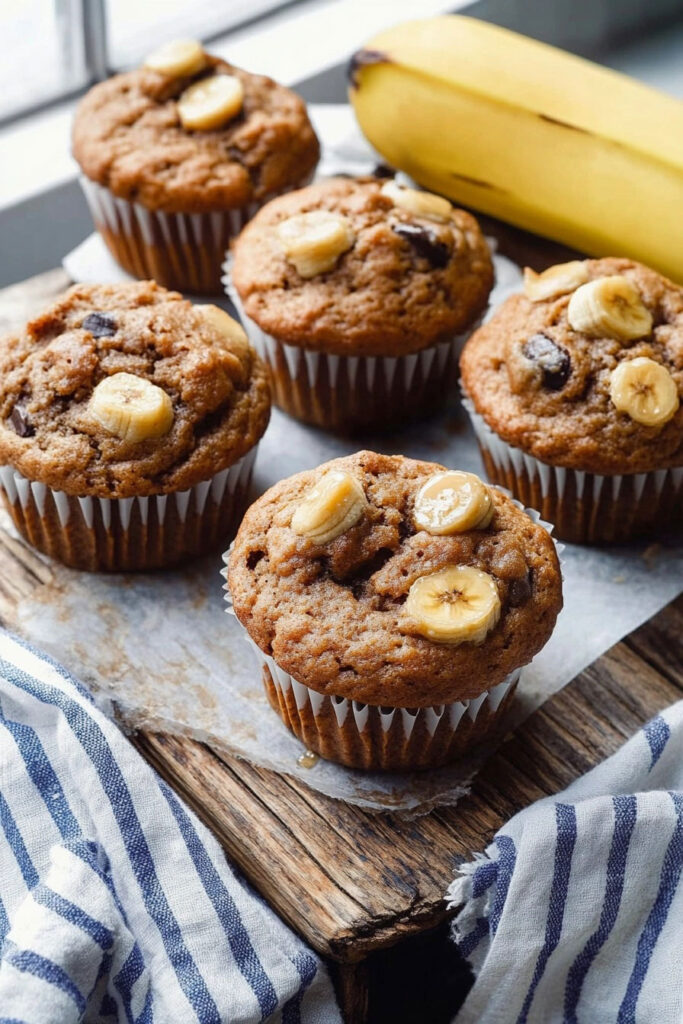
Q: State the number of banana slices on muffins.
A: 12